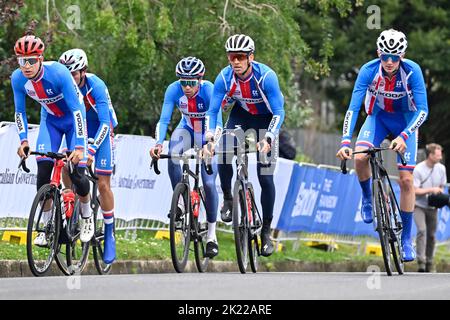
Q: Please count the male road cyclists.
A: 5